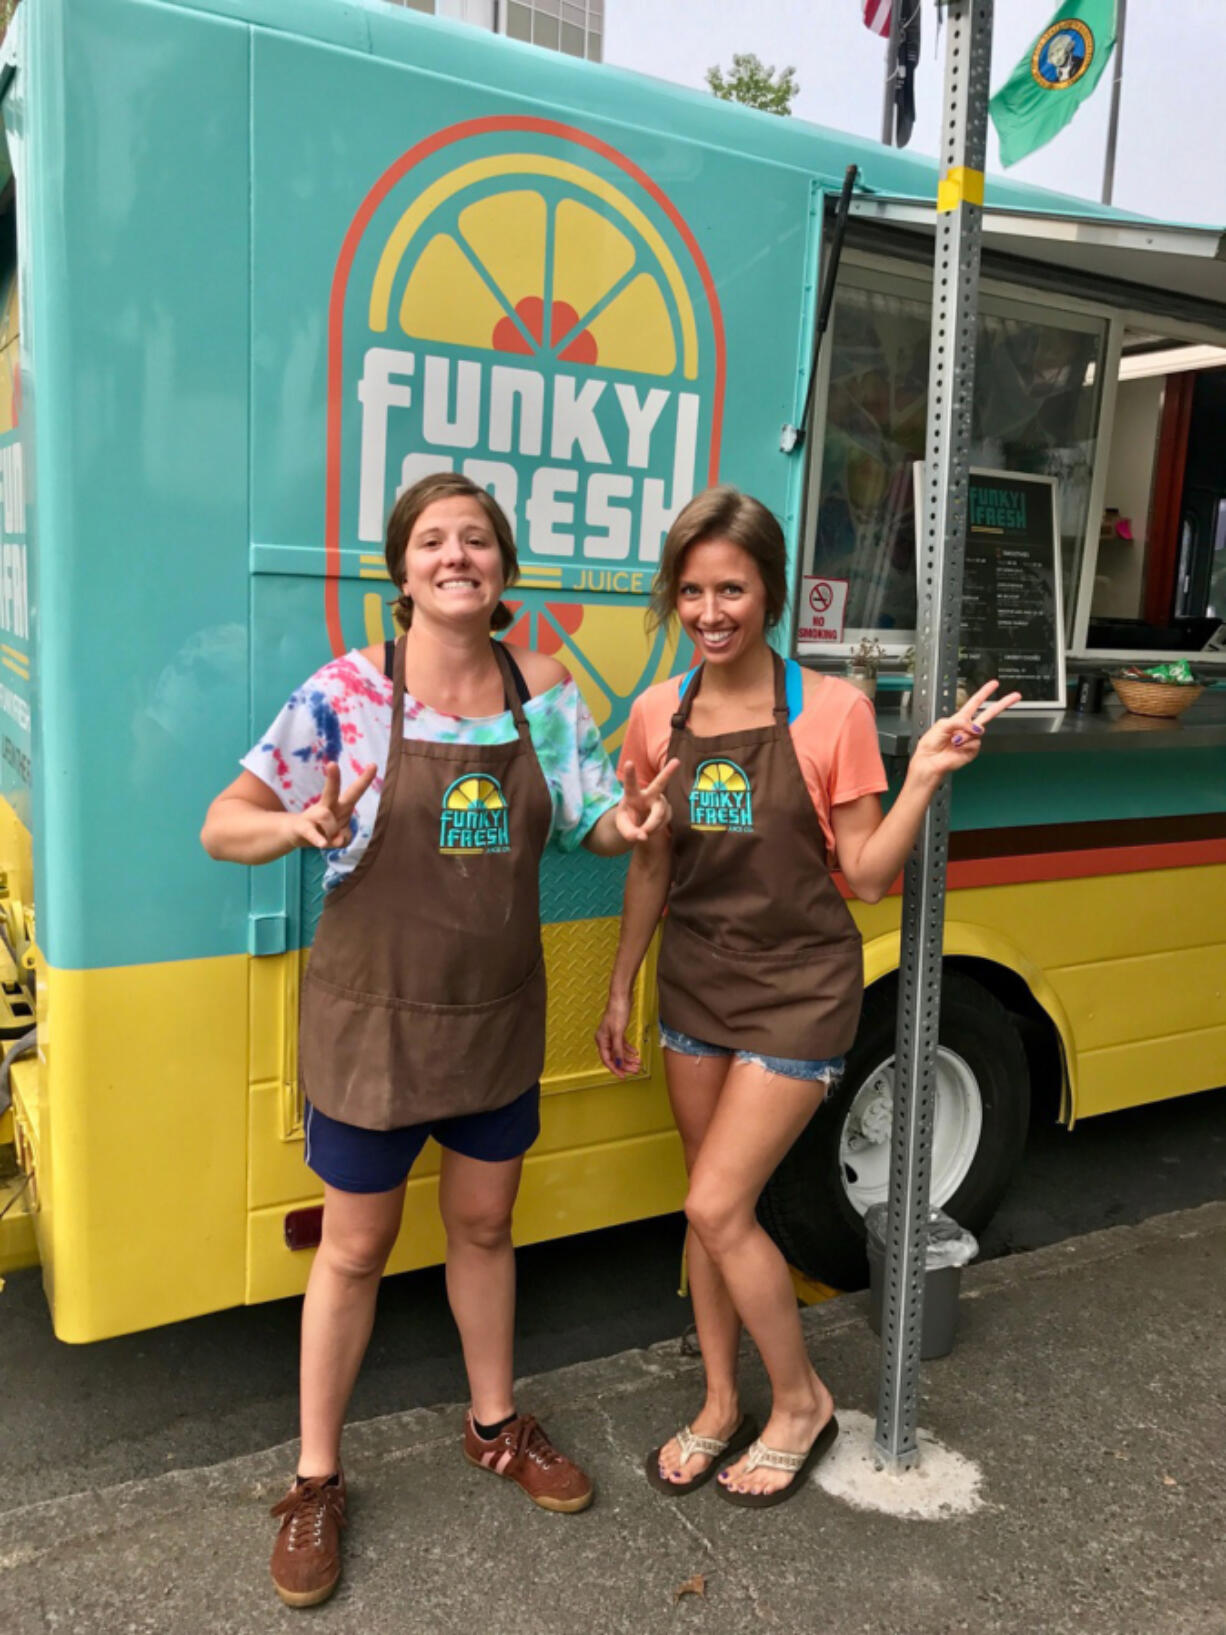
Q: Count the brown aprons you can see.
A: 2